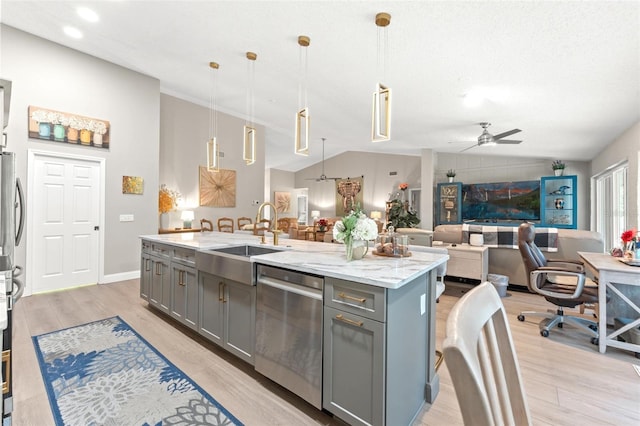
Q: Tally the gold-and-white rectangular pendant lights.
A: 4